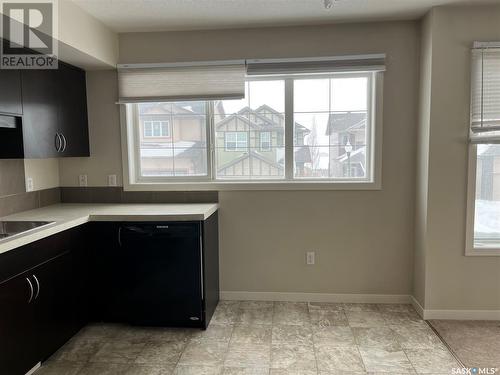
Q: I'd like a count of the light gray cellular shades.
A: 2